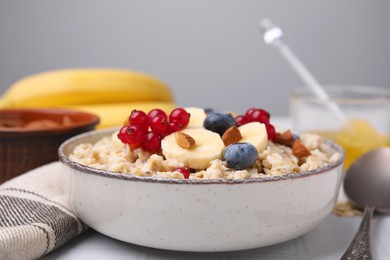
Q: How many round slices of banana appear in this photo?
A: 3